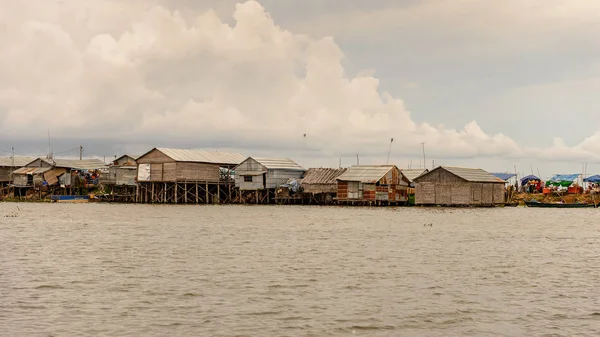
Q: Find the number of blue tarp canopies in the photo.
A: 4